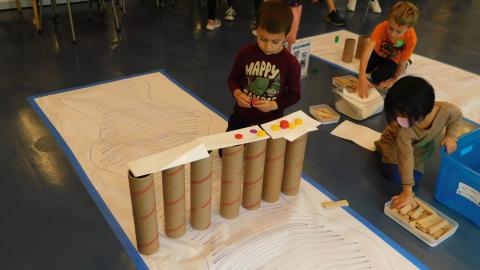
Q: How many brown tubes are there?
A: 9